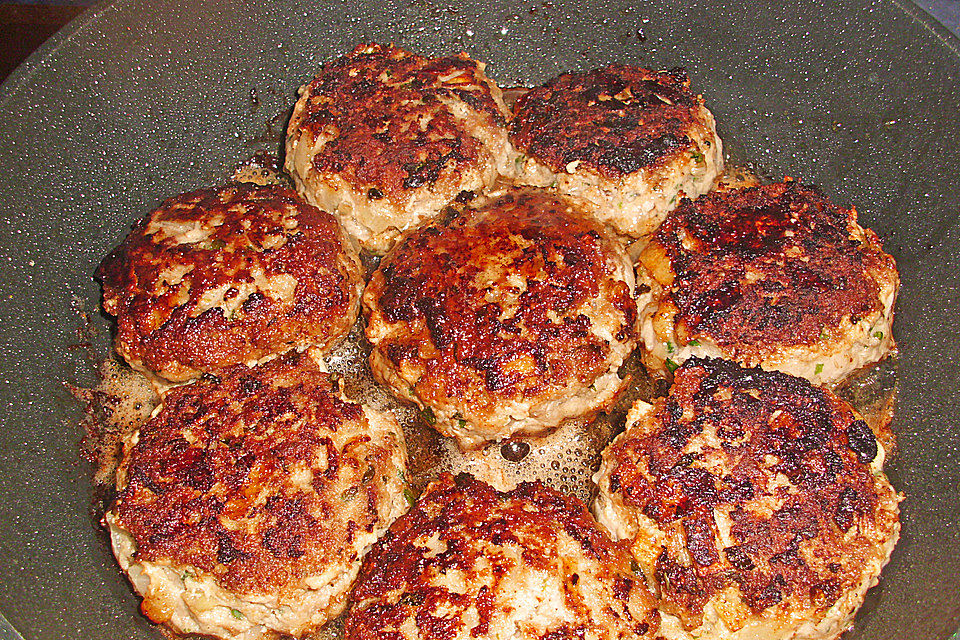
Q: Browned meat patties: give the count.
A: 8